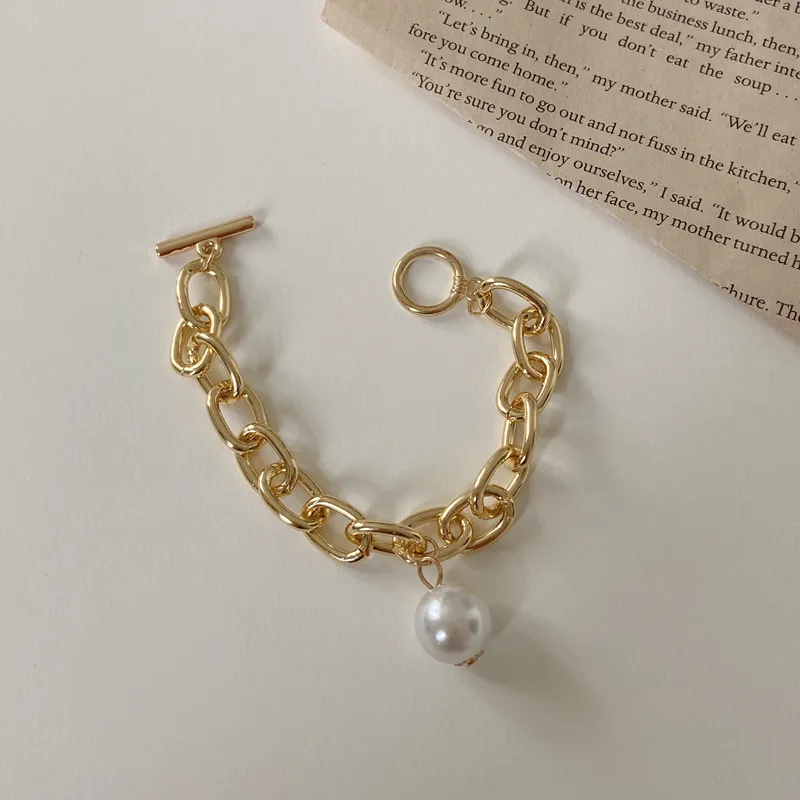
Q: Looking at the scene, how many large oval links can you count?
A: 15